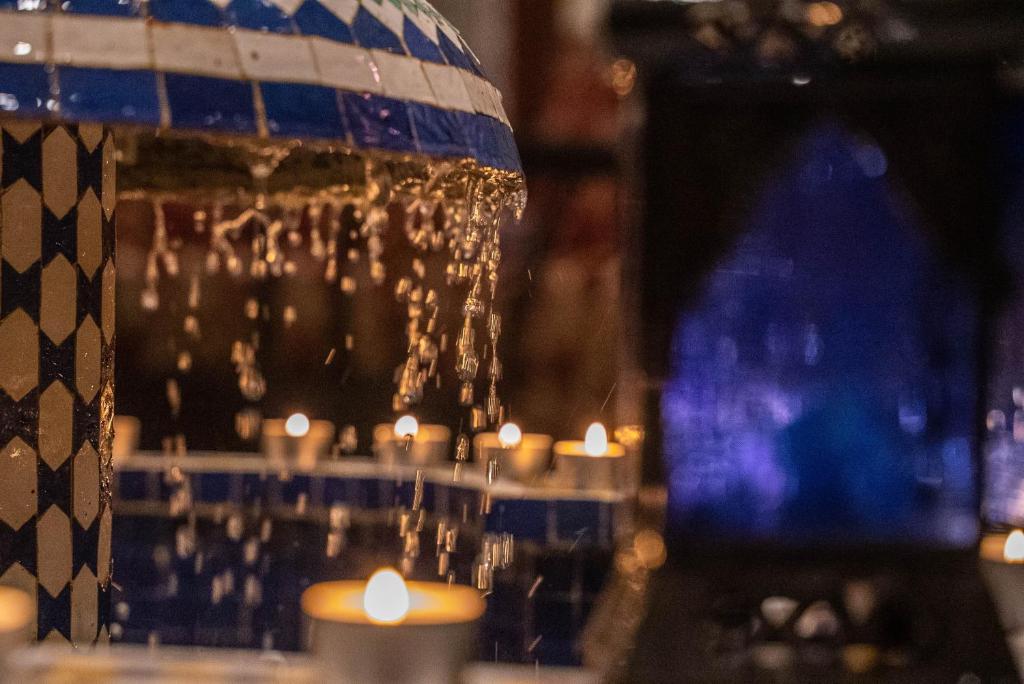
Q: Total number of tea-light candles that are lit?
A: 6